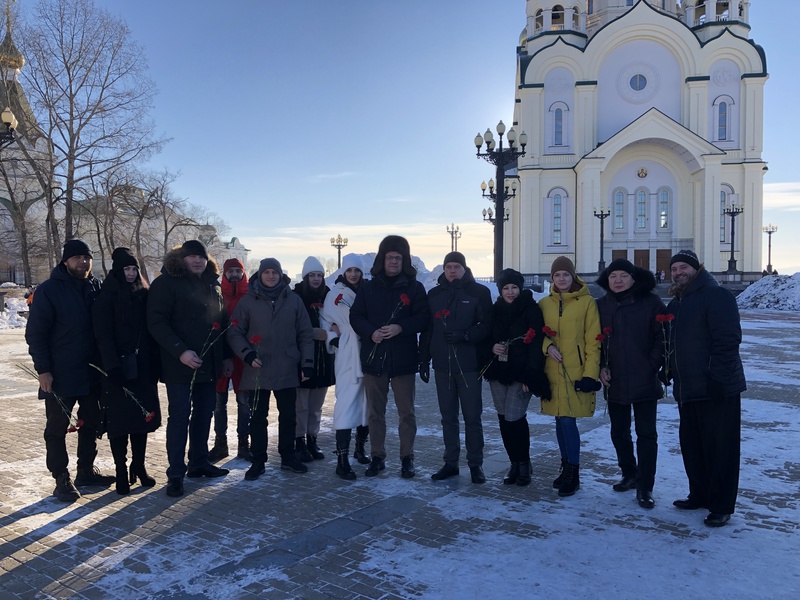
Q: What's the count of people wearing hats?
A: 13